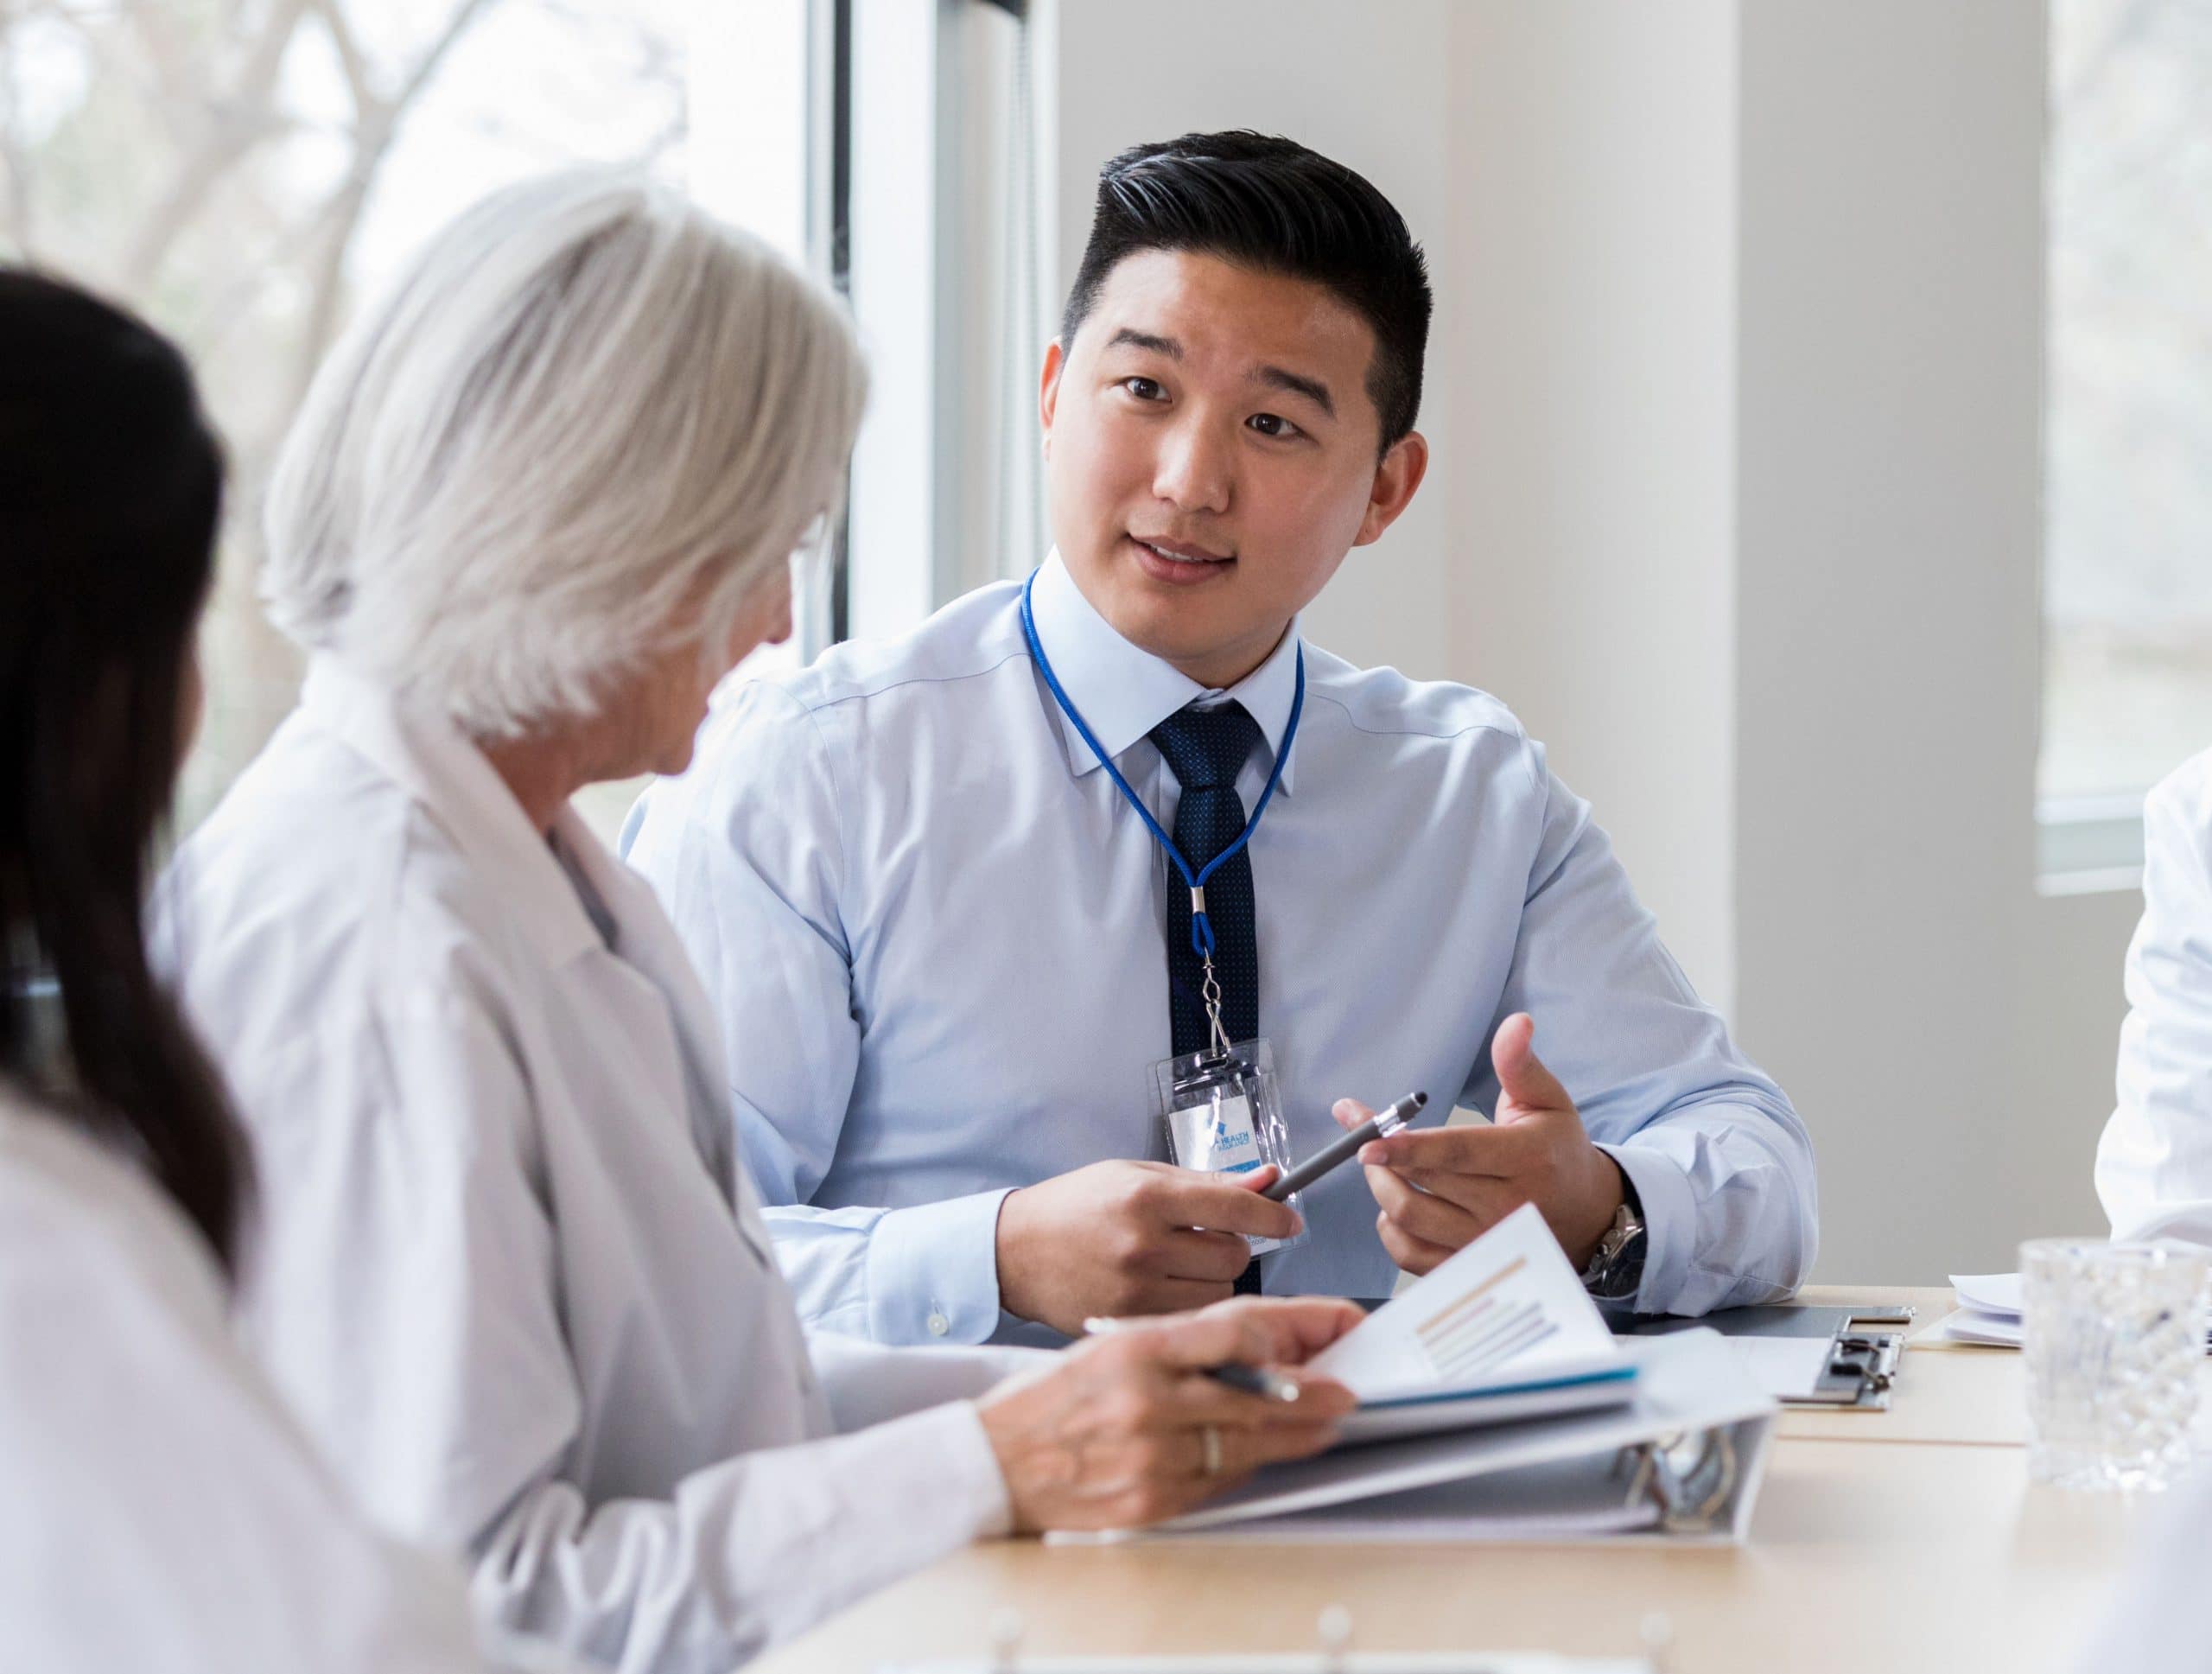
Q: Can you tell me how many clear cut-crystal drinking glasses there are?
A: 1